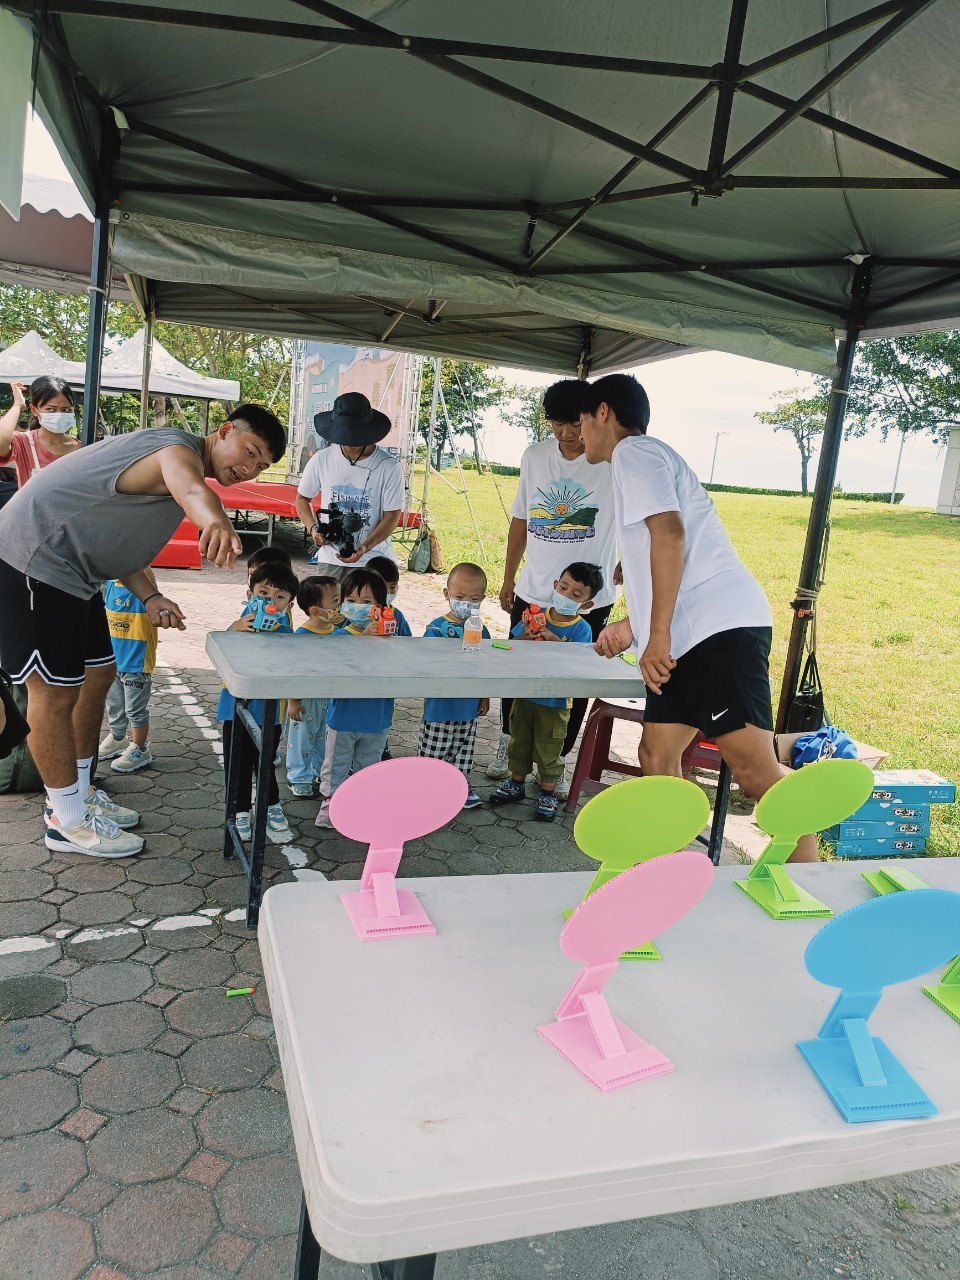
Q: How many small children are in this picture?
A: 8